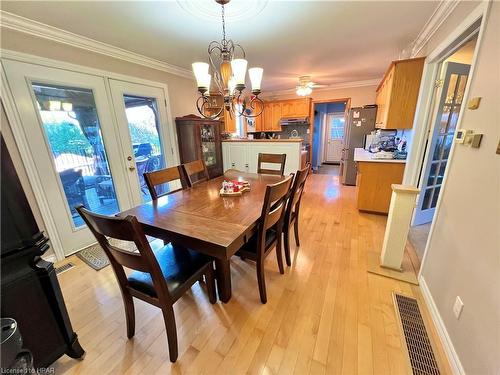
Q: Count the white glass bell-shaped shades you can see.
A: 5